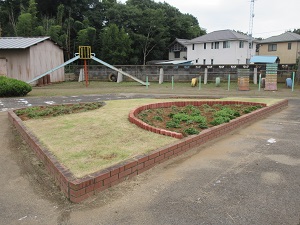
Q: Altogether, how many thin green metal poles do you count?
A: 6